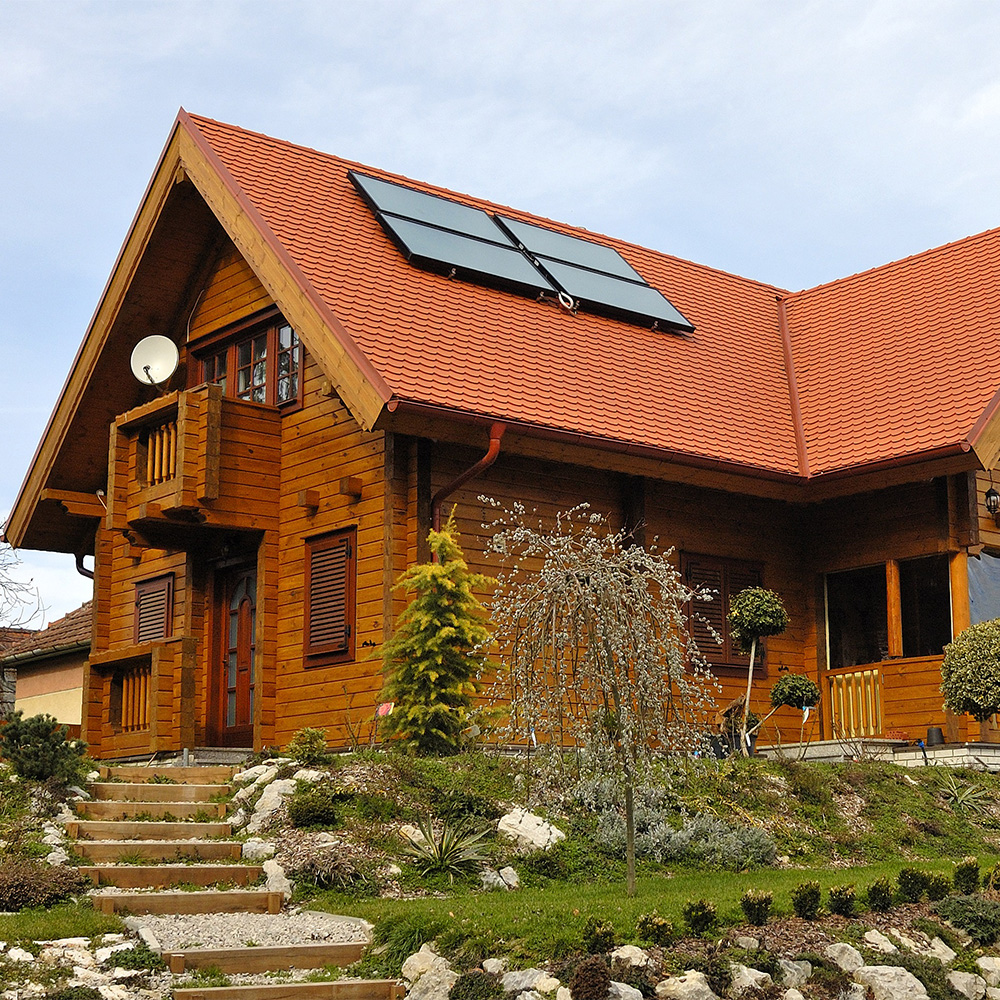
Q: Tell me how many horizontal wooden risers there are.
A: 9